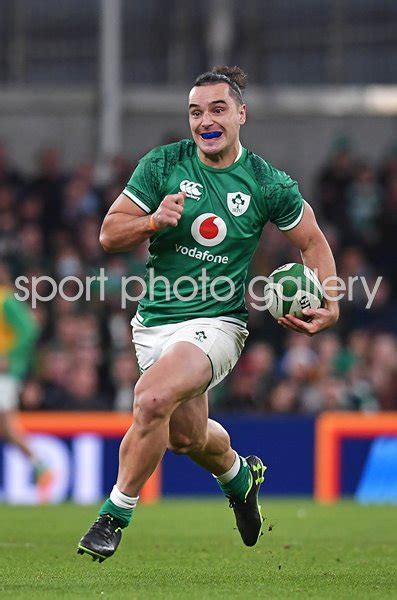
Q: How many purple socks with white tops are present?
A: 0